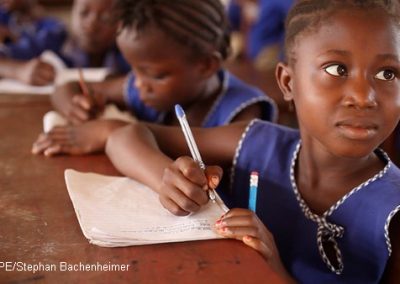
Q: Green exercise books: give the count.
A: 0